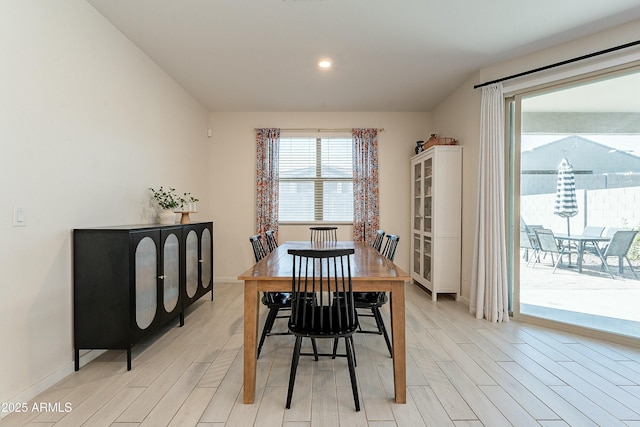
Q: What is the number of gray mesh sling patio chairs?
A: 6